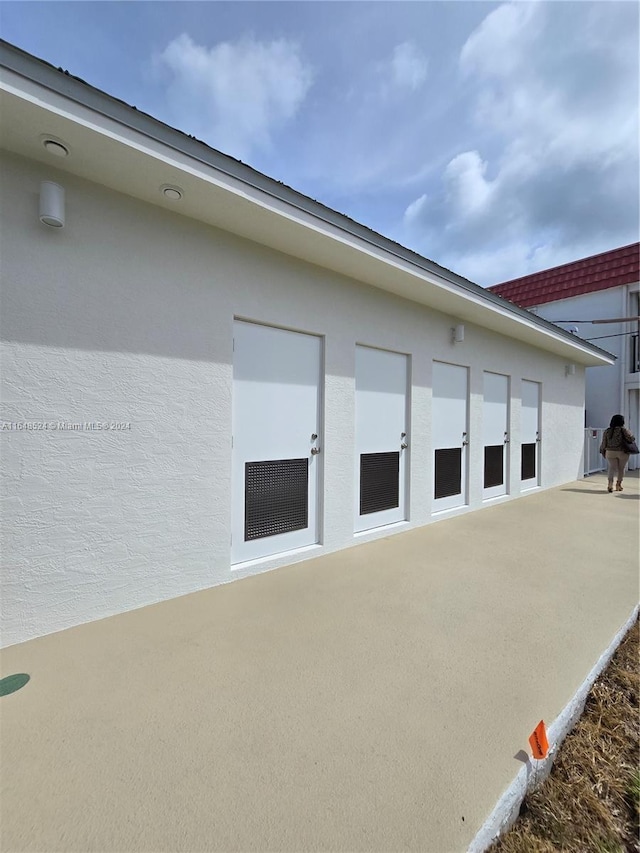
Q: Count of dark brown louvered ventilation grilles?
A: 5